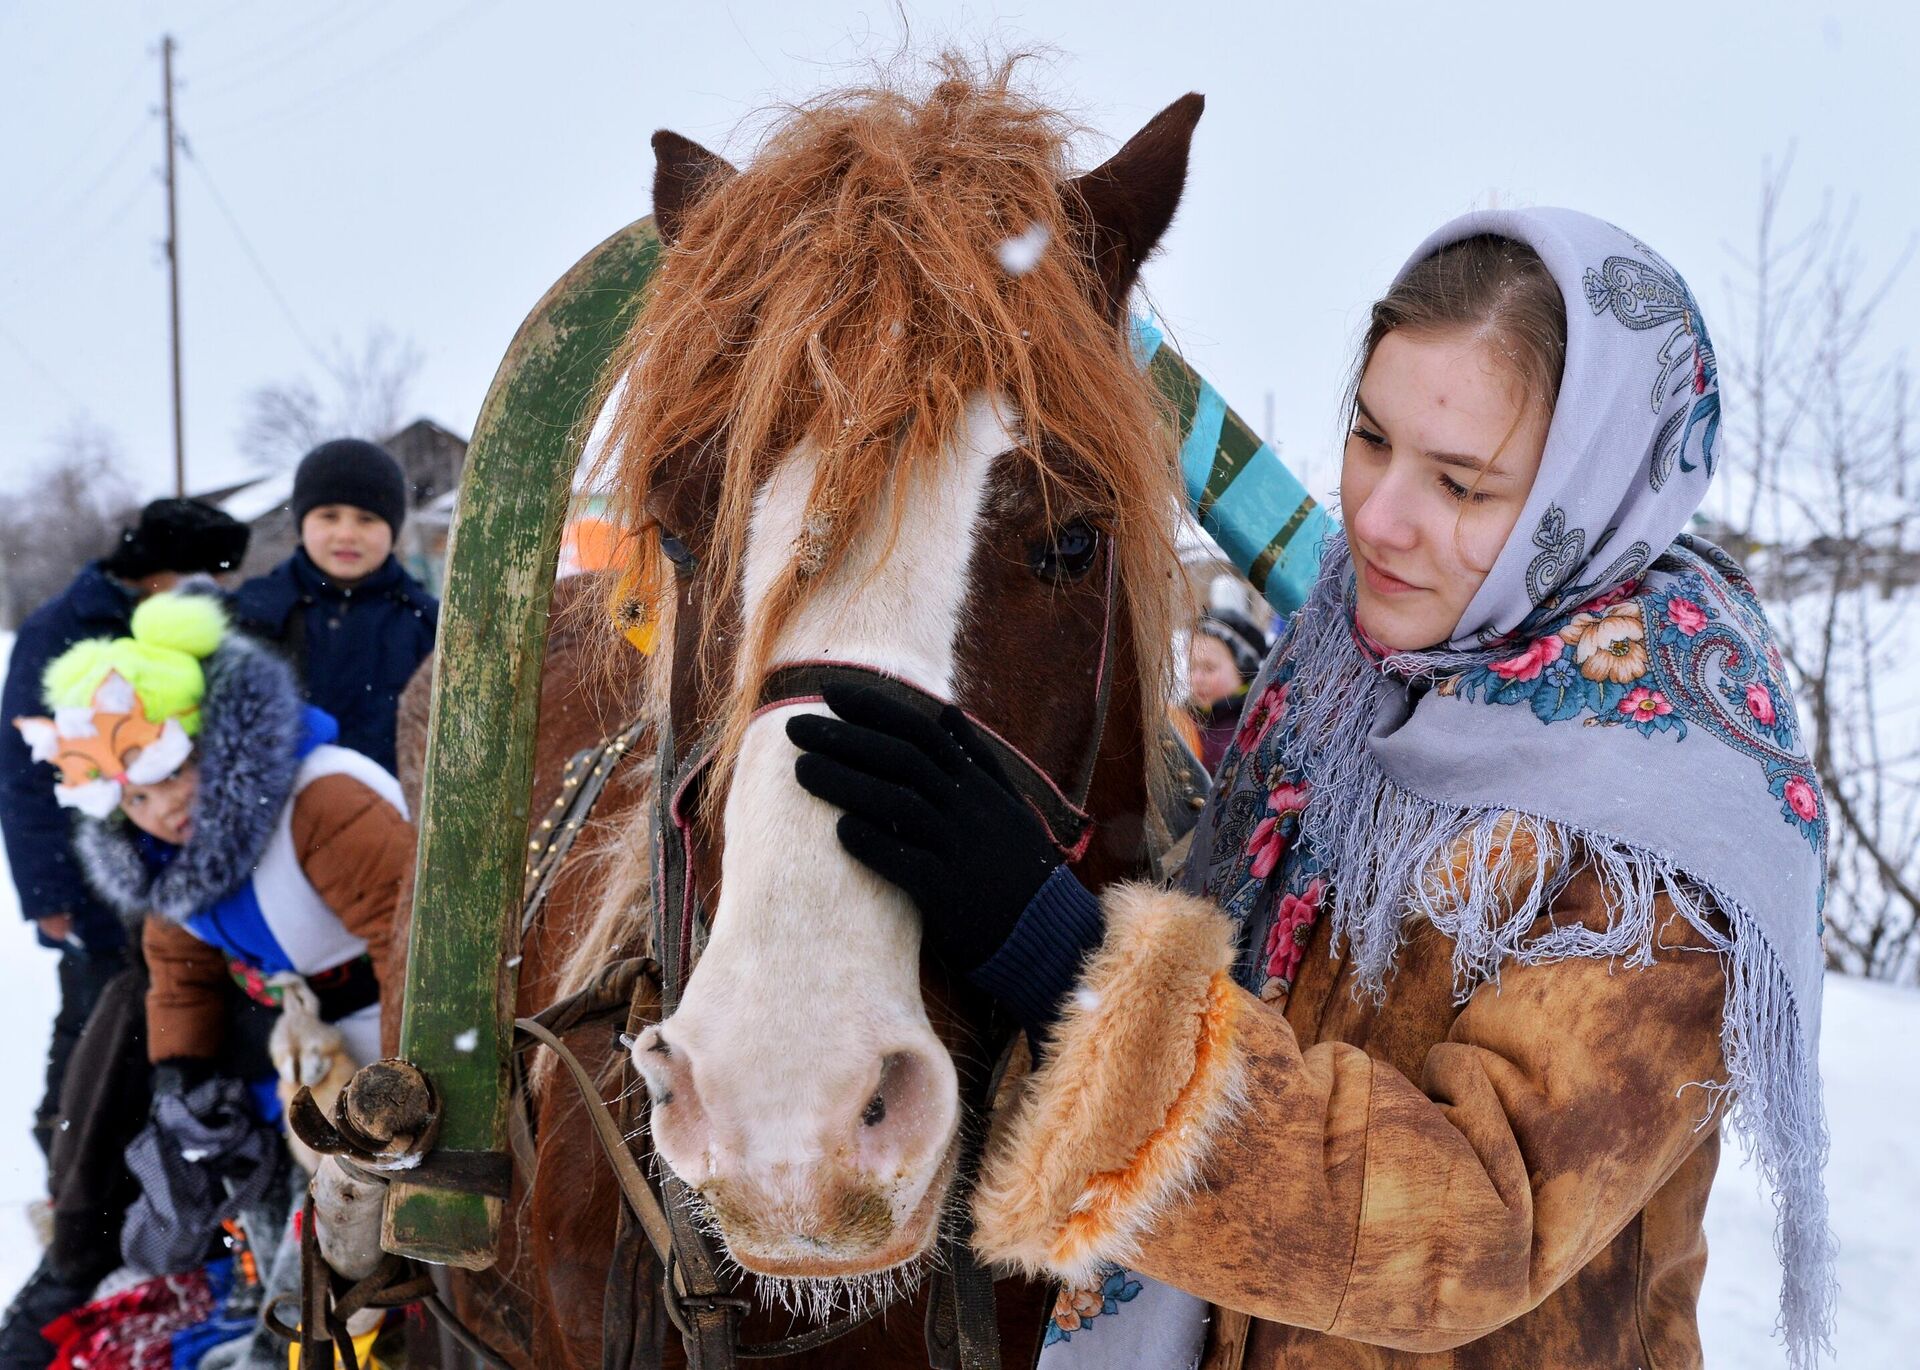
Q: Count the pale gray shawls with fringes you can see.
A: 1